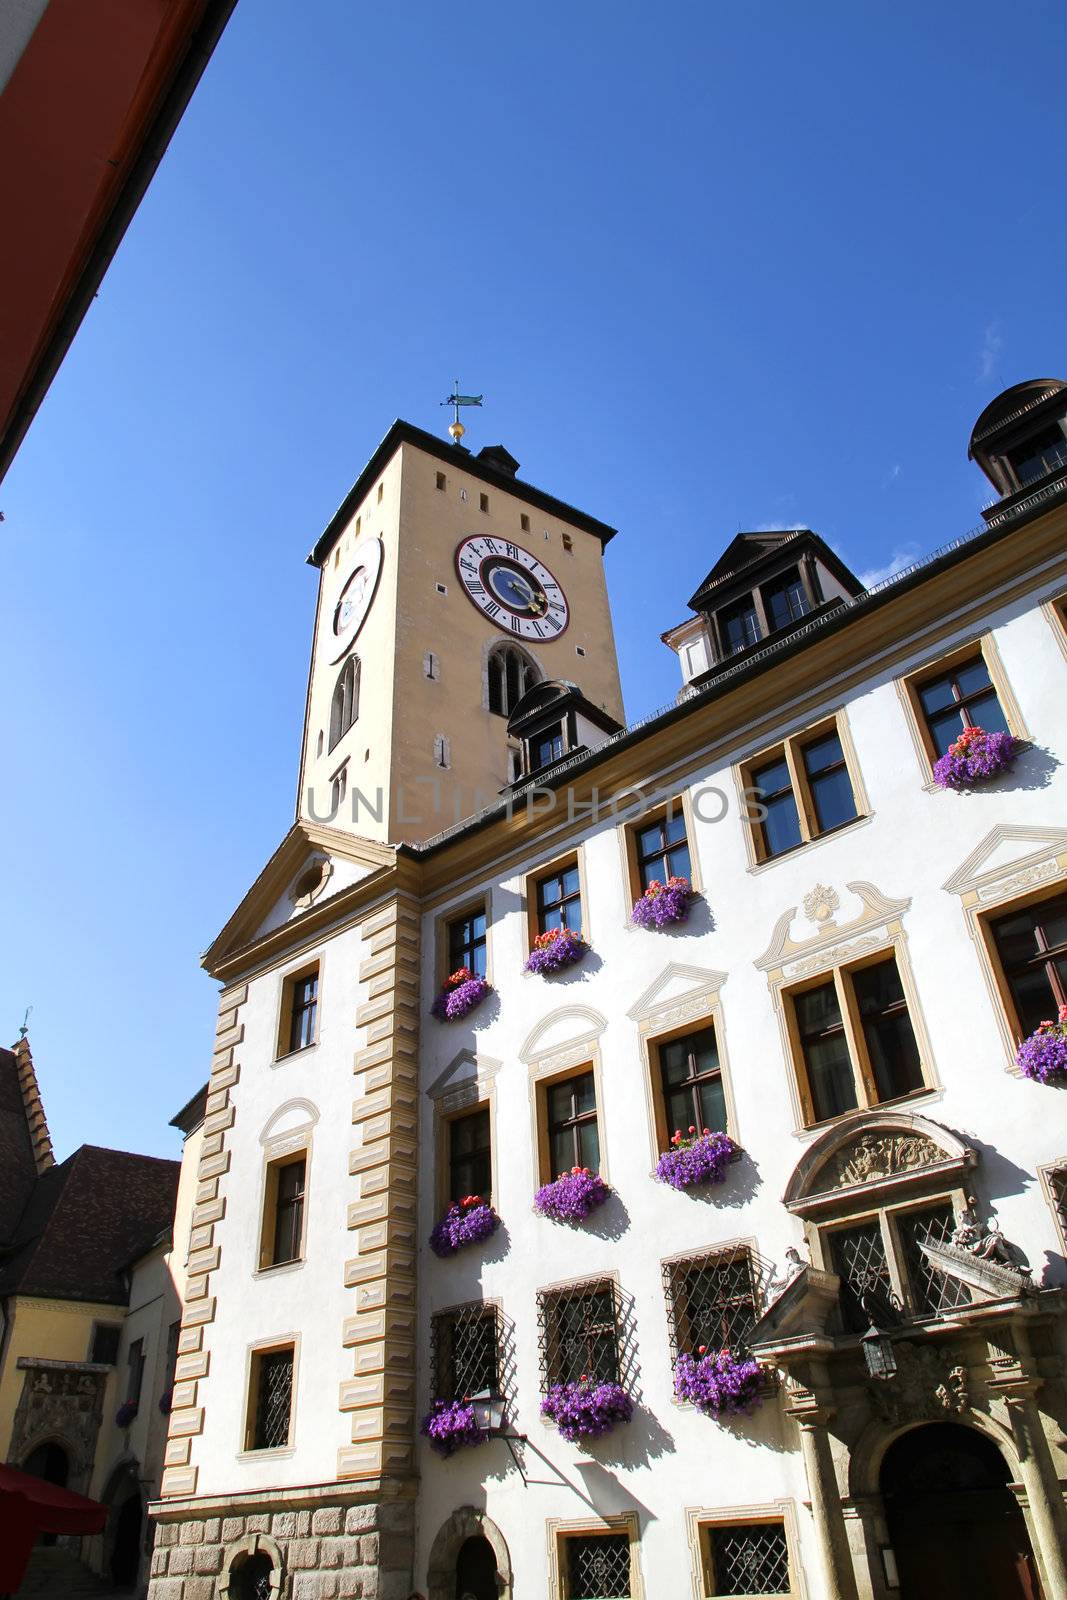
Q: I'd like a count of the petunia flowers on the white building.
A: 11